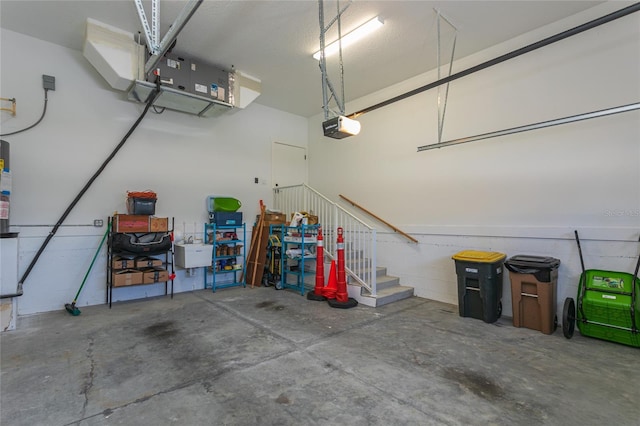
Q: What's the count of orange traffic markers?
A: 3